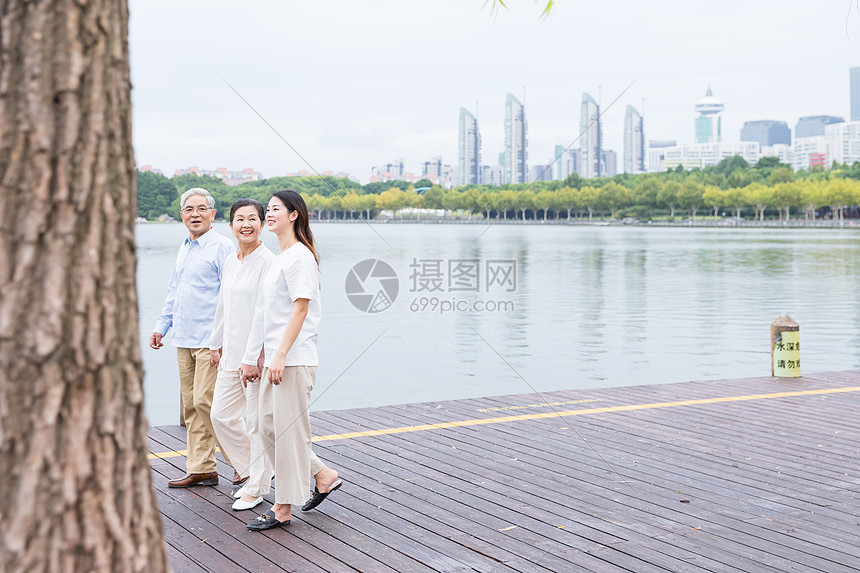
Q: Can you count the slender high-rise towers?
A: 4